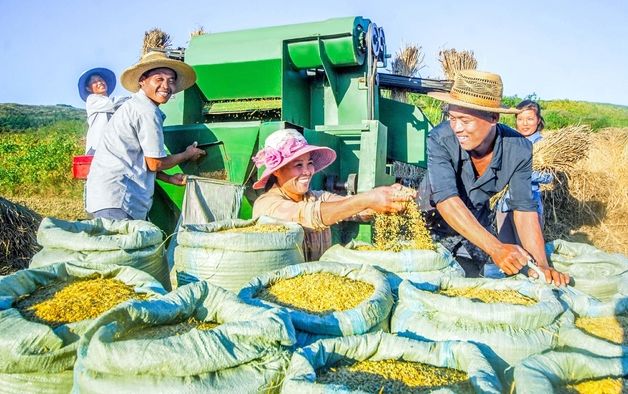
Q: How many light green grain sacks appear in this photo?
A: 11